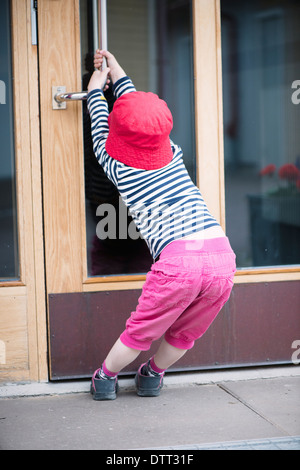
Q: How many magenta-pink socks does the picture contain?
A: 2